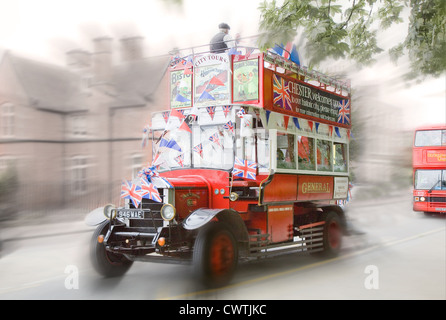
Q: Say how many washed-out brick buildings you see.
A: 1